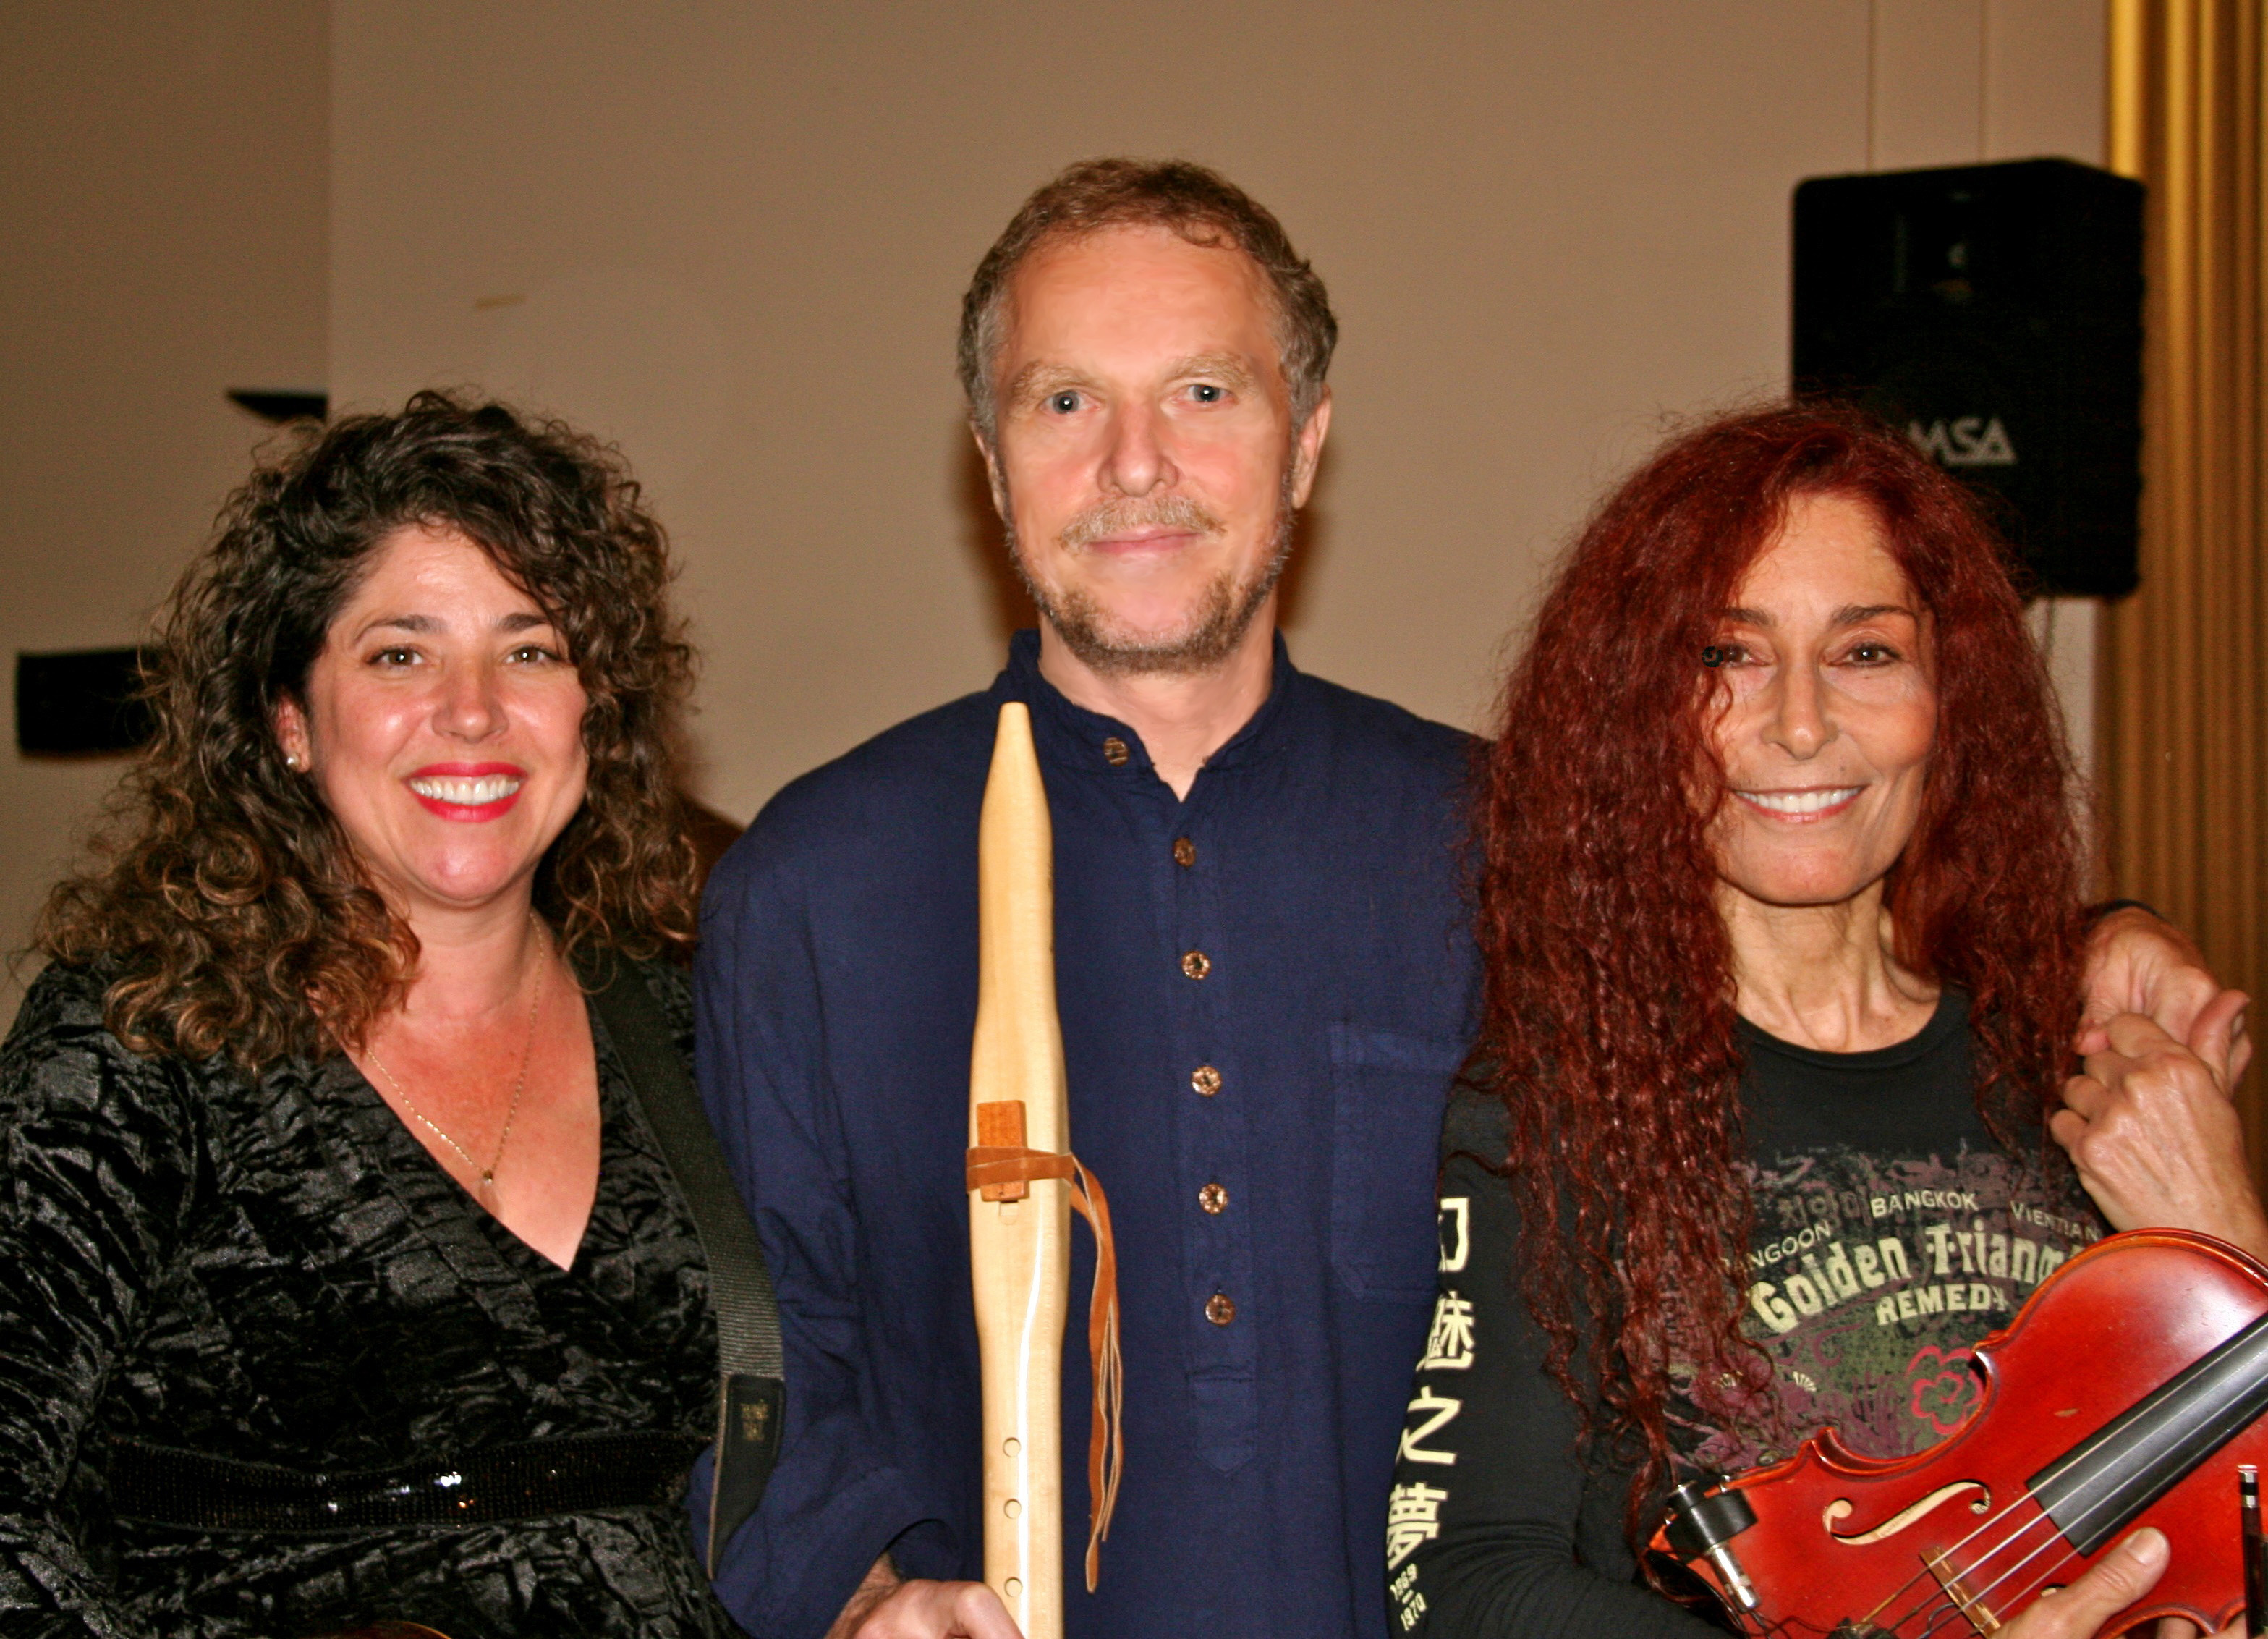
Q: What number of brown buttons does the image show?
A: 6